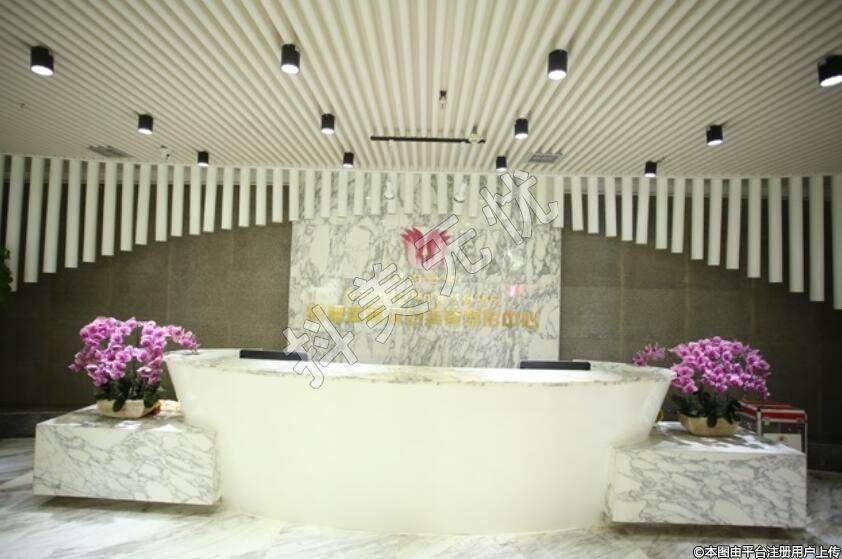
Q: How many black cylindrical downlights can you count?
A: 12